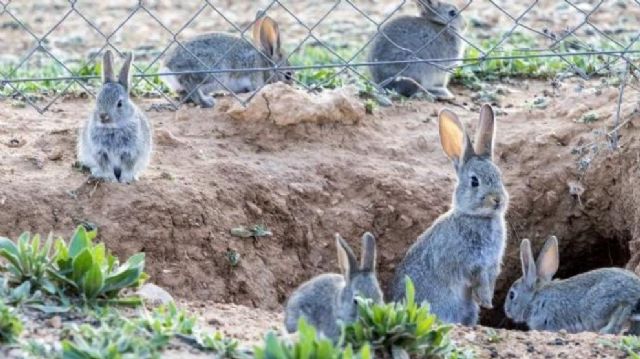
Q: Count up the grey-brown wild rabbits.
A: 6